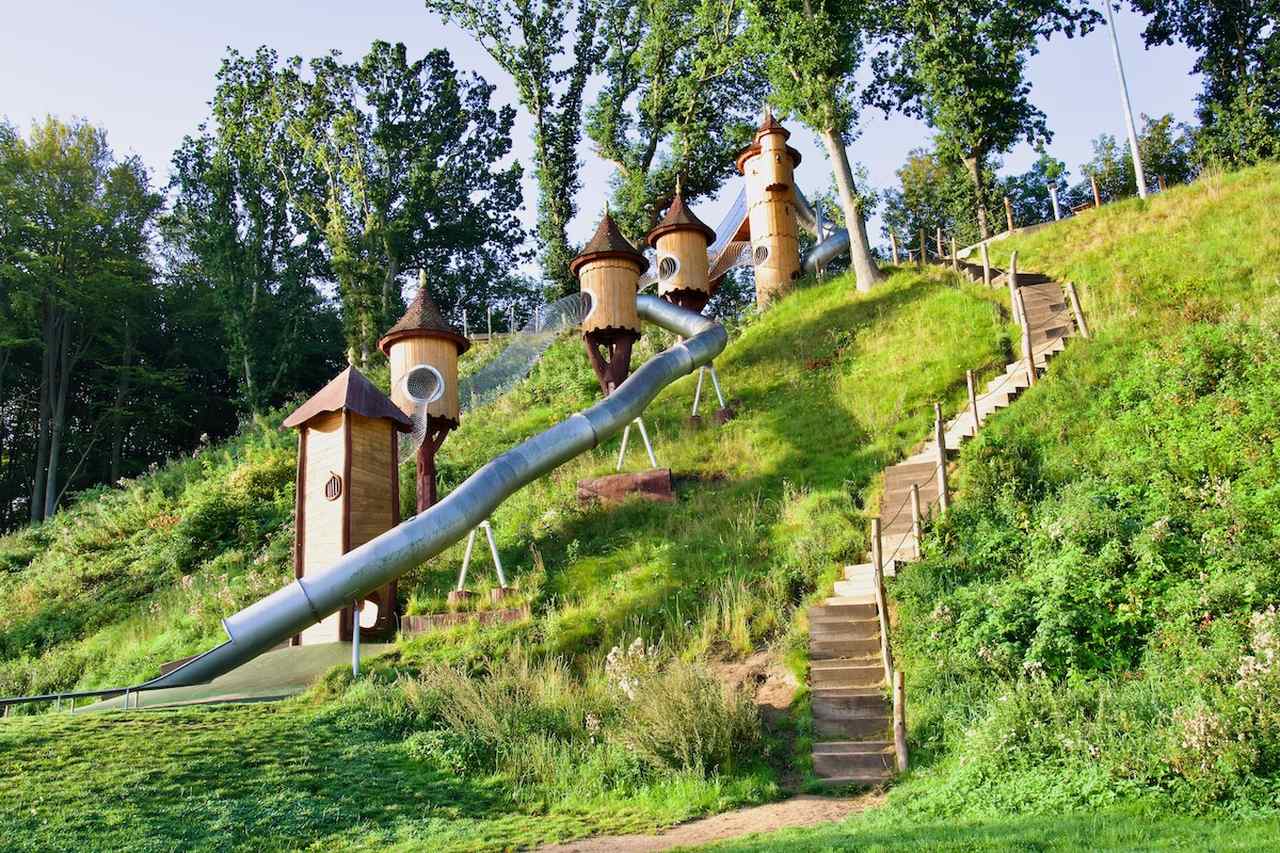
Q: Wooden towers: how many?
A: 5